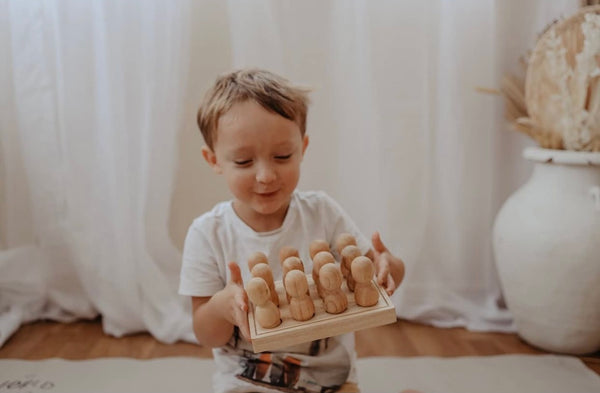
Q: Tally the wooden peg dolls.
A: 12